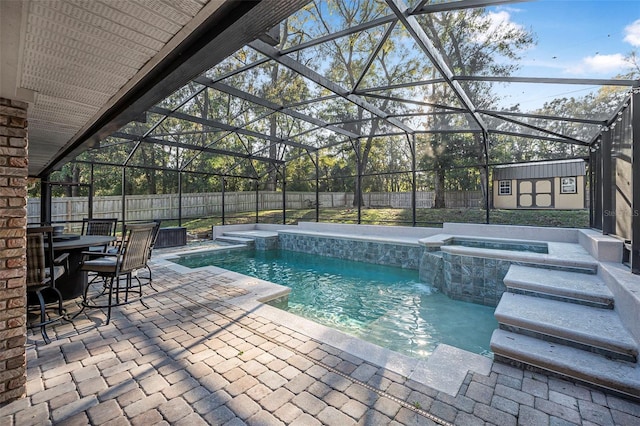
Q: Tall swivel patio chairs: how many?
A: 4